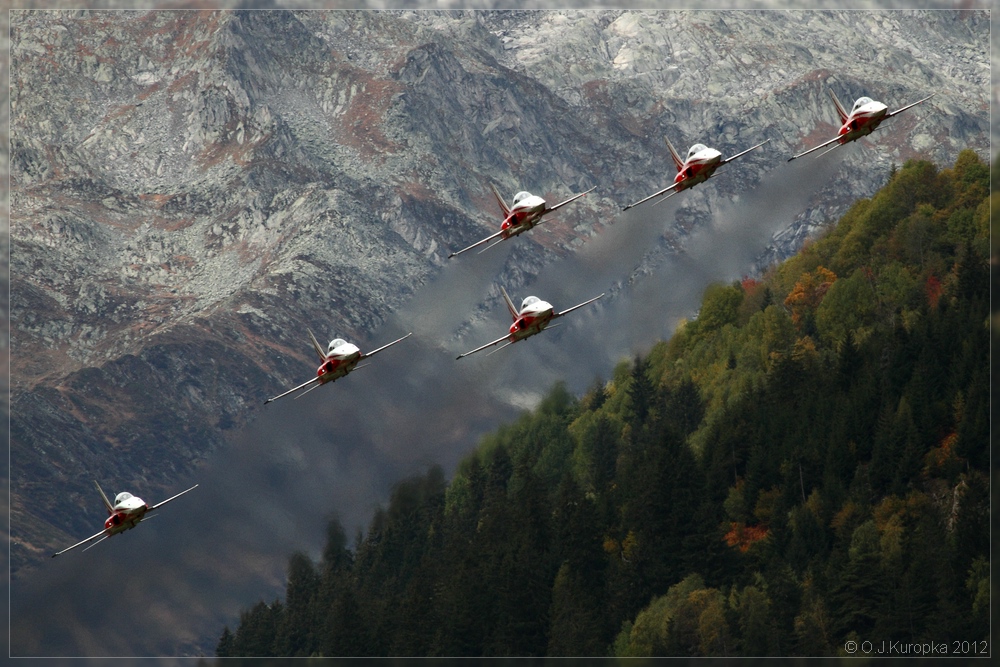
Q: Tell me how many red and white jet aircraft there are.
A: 6